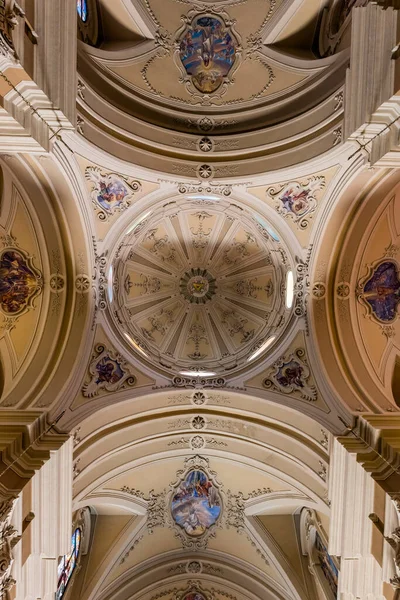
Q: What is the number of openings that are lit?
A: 8